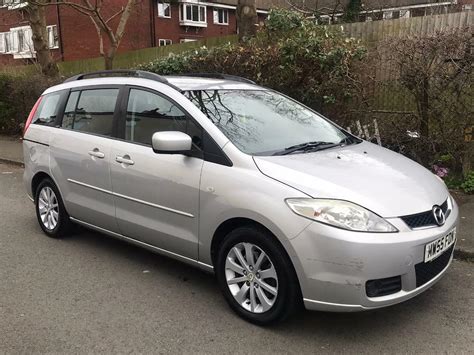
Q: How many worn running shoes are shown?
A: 0